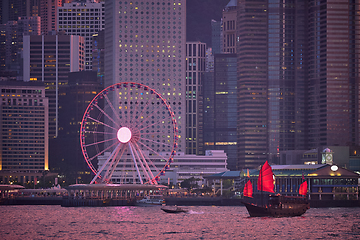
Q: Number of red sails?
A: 3